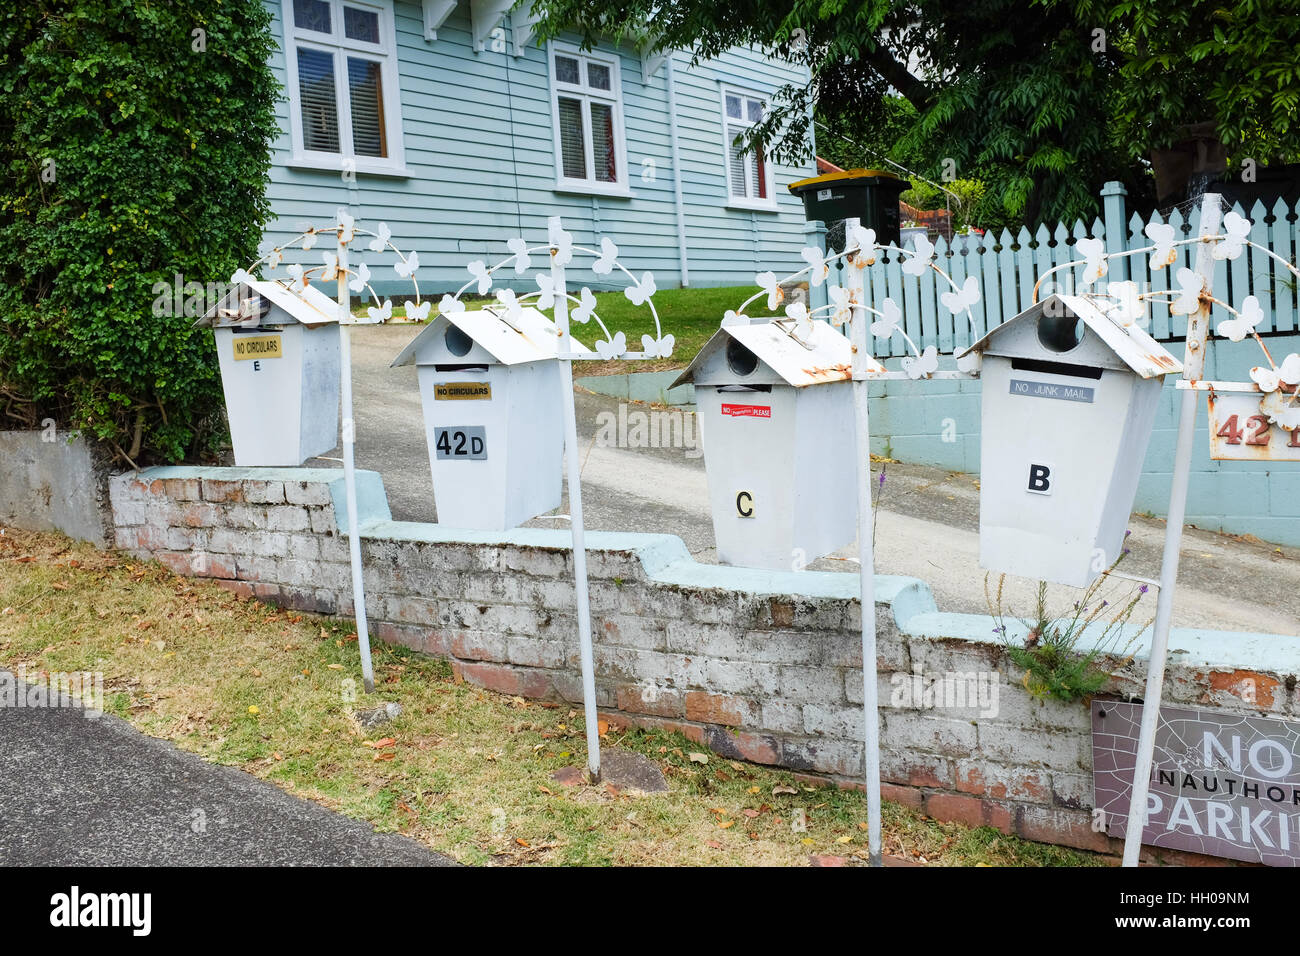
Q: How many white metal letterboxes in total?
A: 4